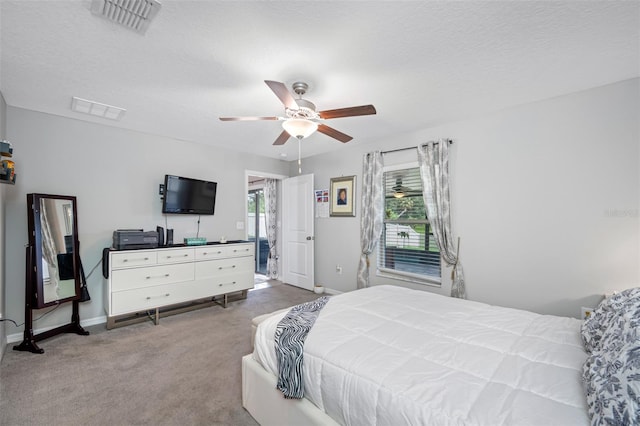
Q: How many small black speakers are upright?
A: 2